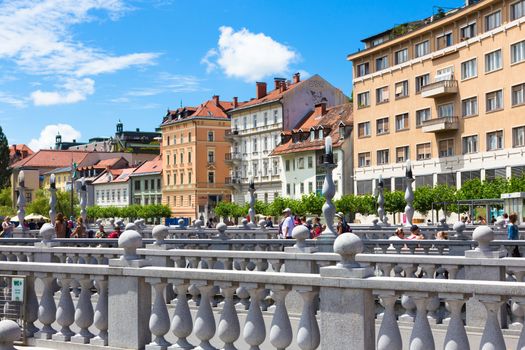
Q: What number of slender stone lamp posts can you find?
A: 7